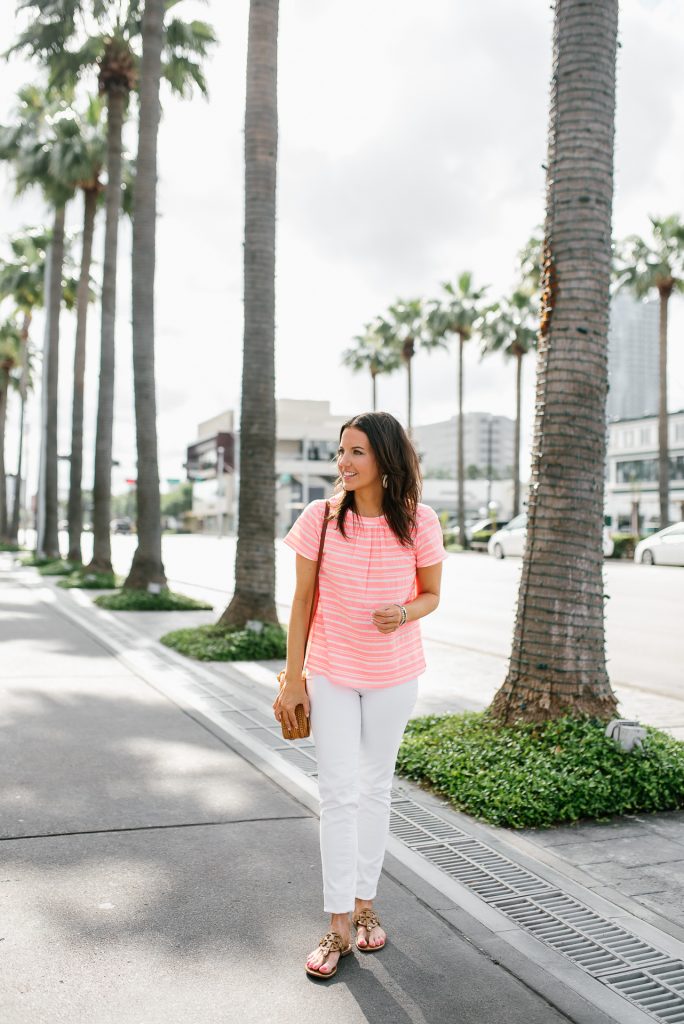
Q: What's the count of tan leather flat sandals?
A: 2